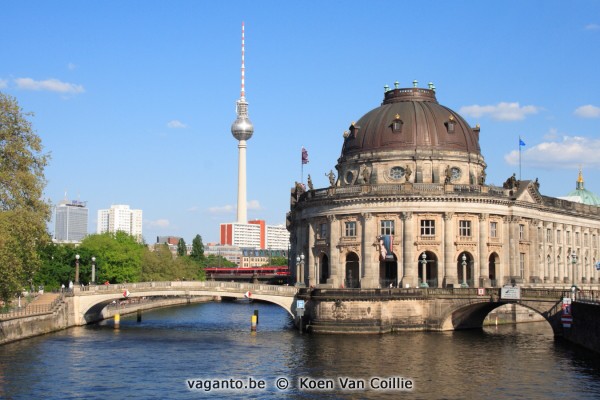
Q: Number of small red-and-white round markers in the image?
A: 2